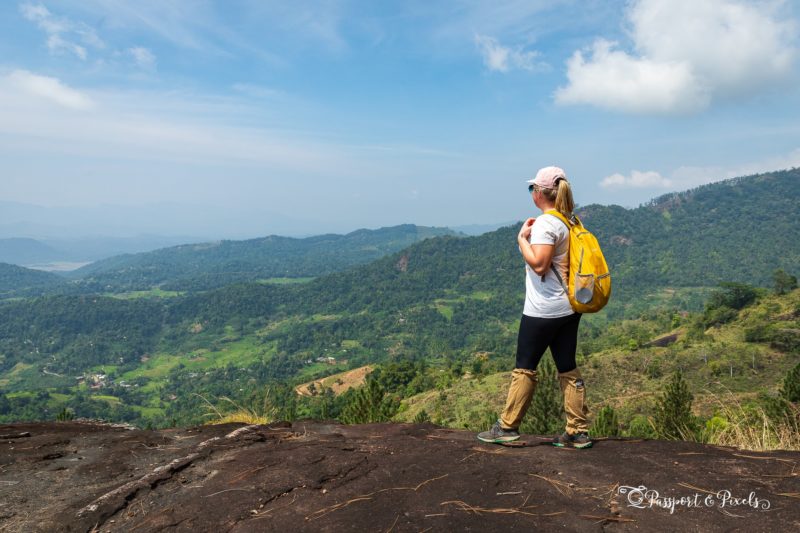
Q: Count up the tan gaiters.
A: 2